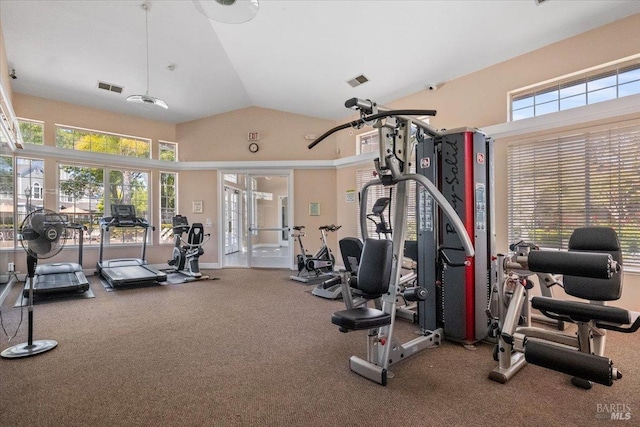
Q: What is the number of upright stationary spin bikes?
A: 1